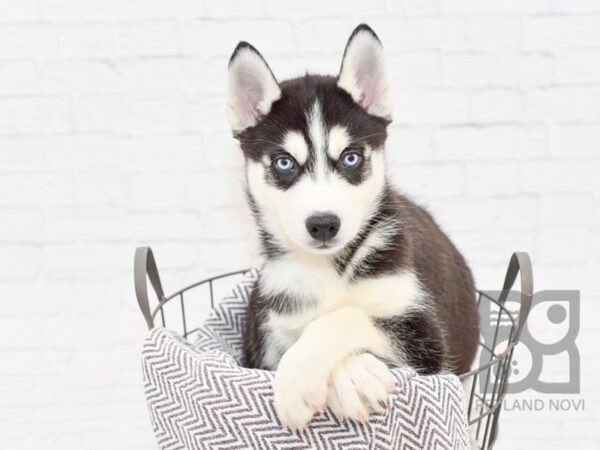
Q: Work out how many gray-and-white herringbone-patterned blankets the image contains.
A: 1